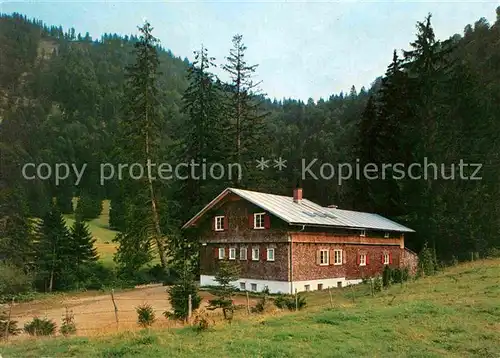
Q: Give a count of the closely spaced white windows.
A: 5